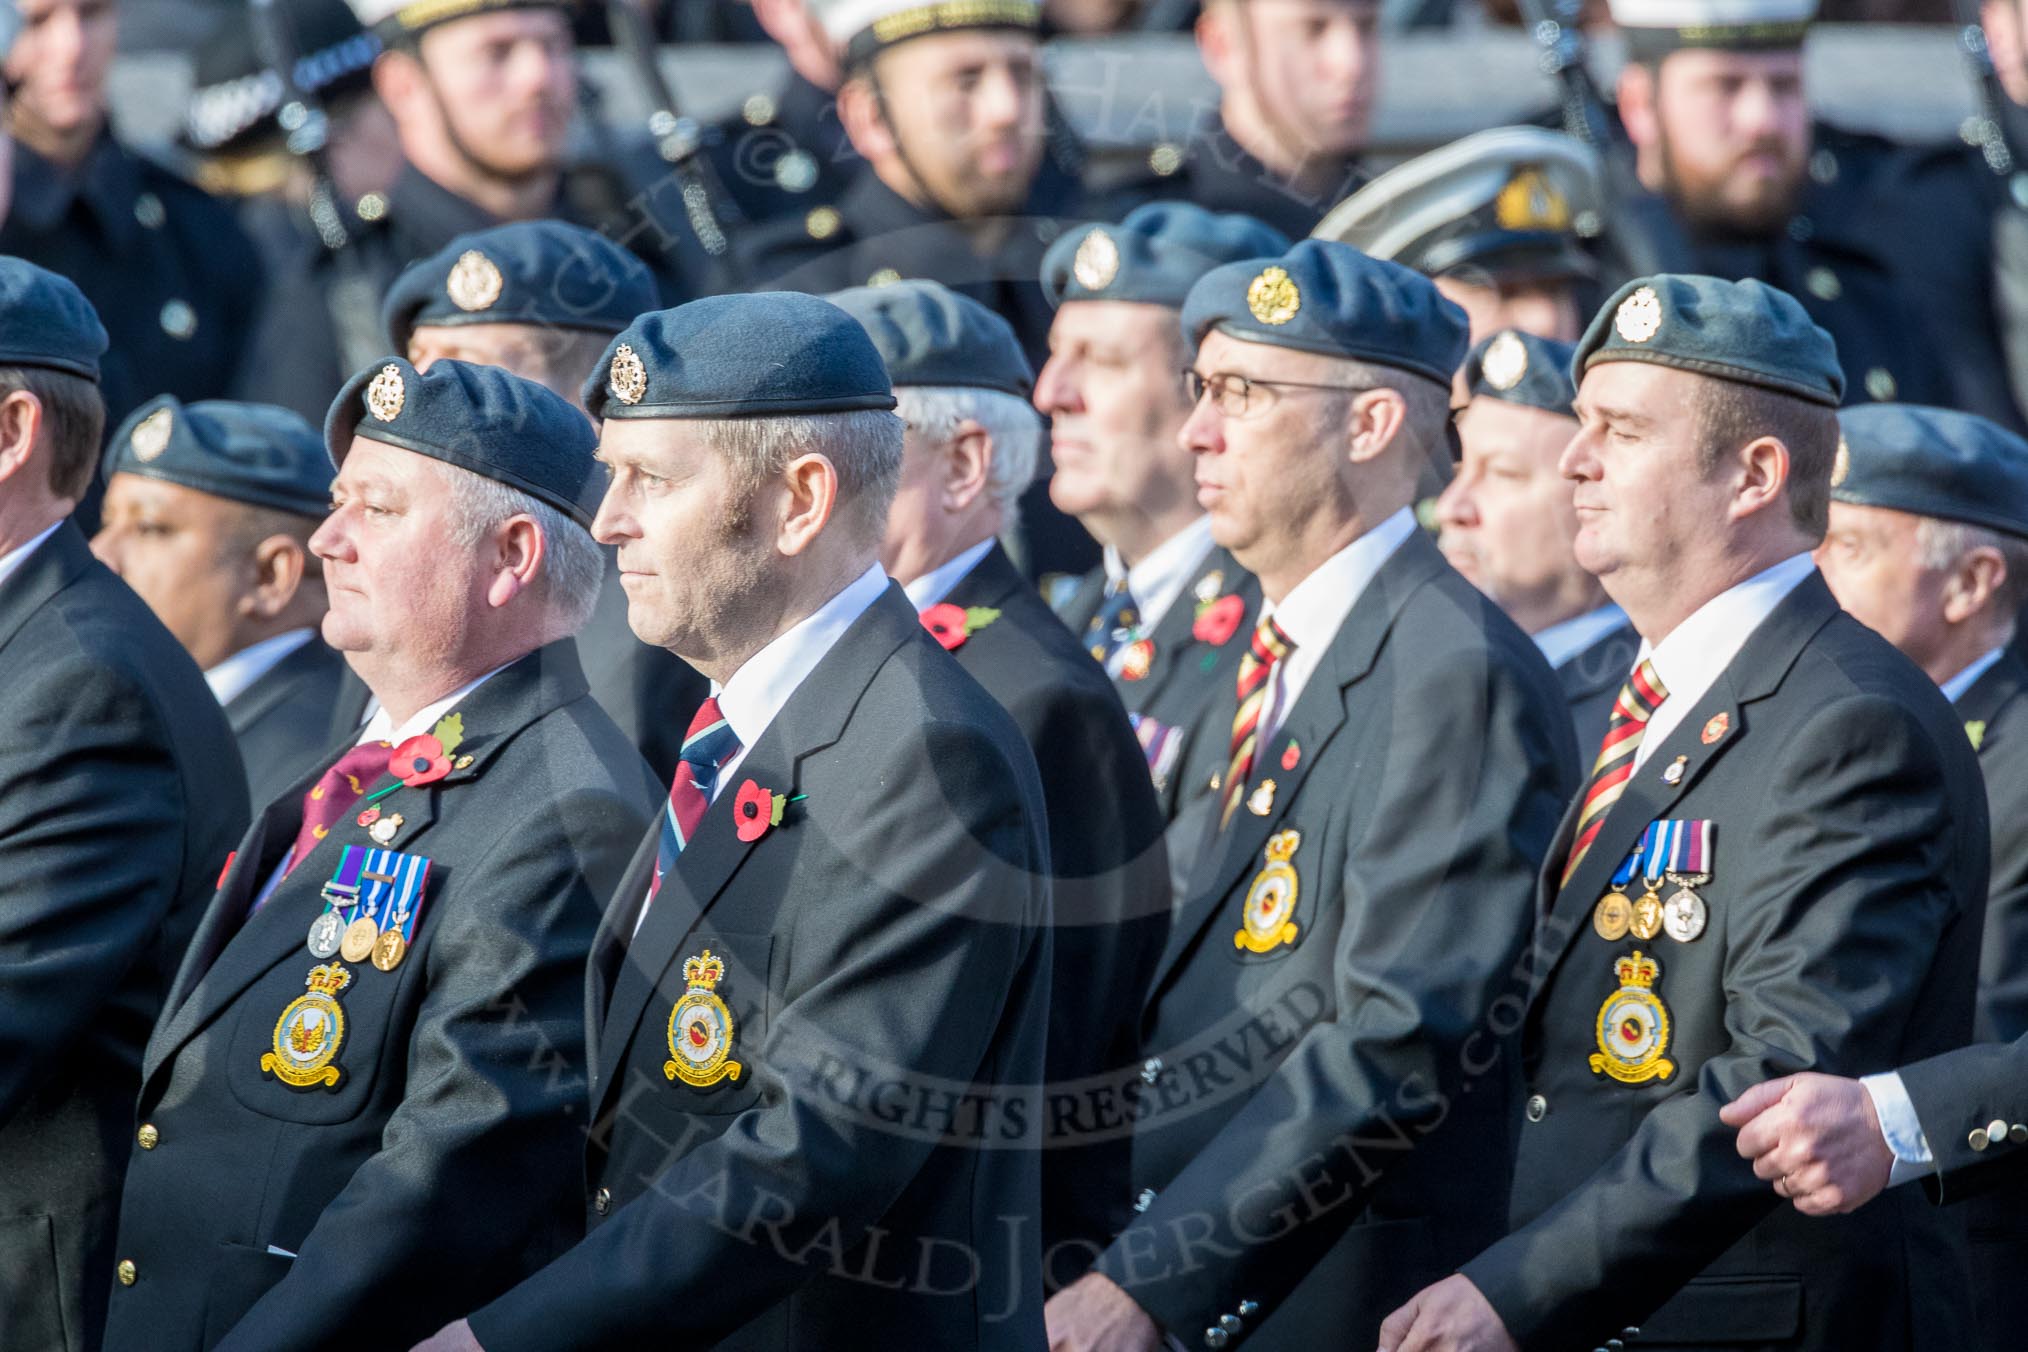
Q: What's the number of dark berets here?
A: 11